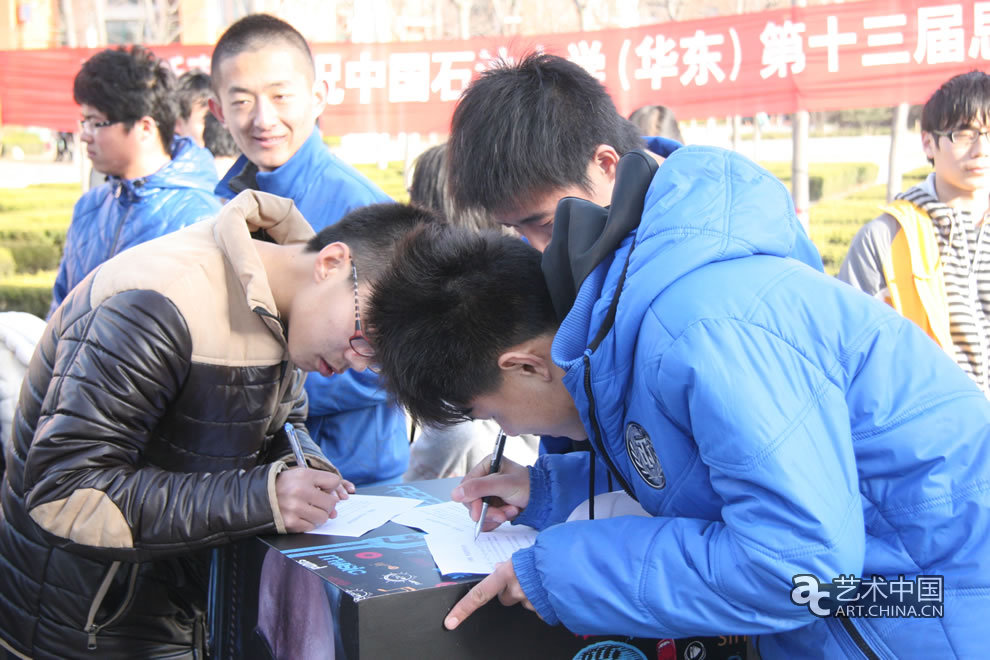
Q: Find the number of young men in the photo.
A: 6